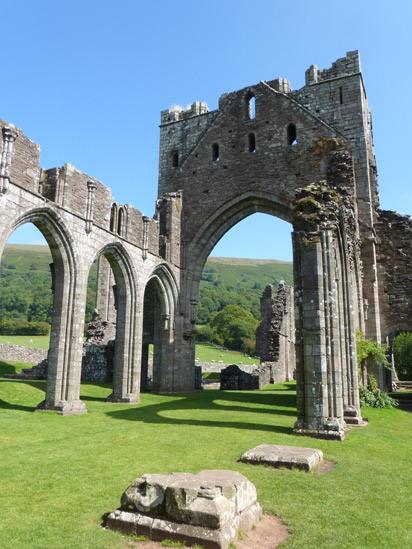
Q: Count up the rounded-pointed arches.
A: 4